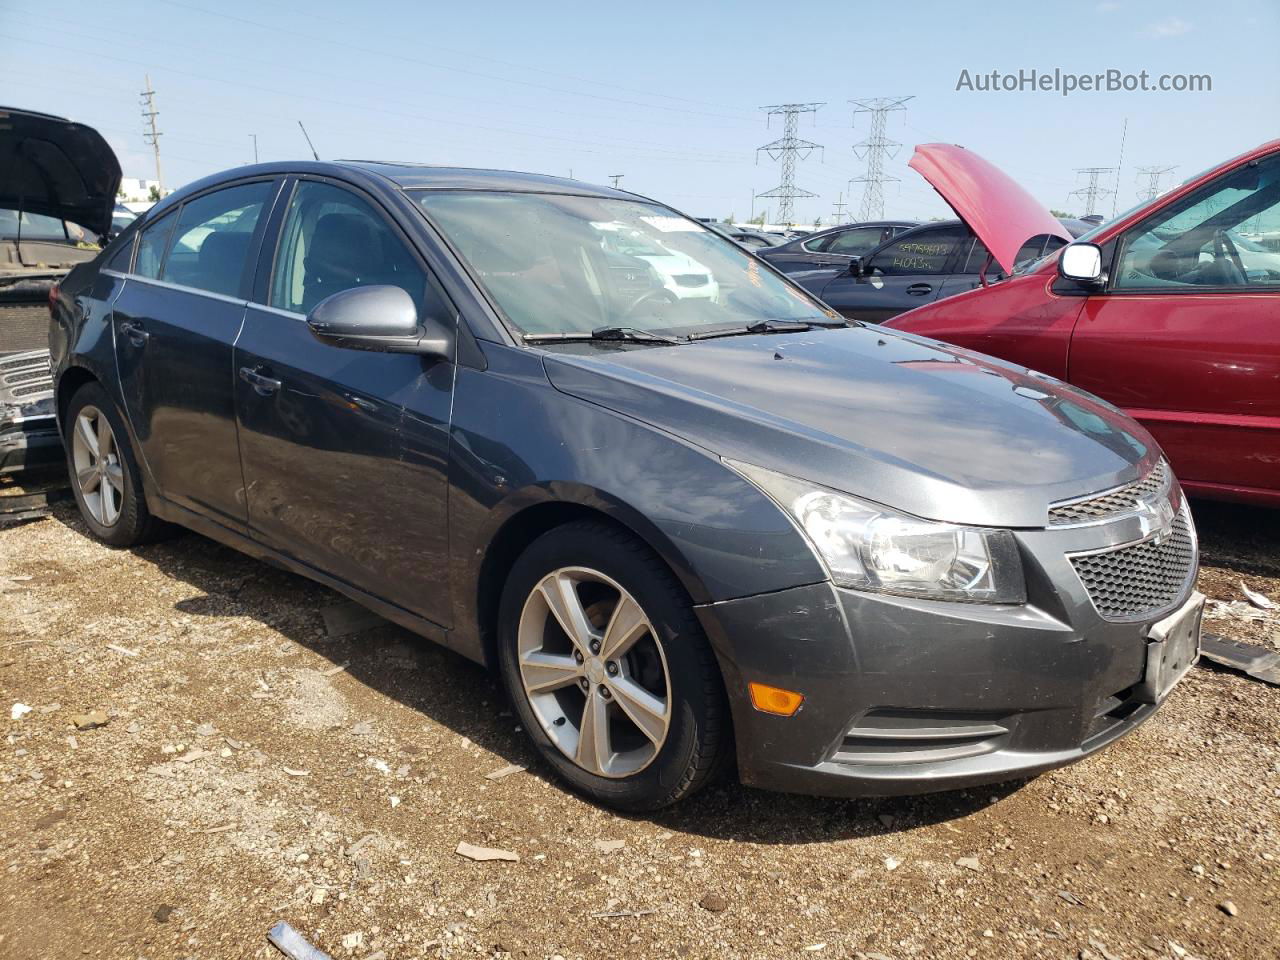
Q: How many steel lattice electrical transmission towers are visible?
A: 4